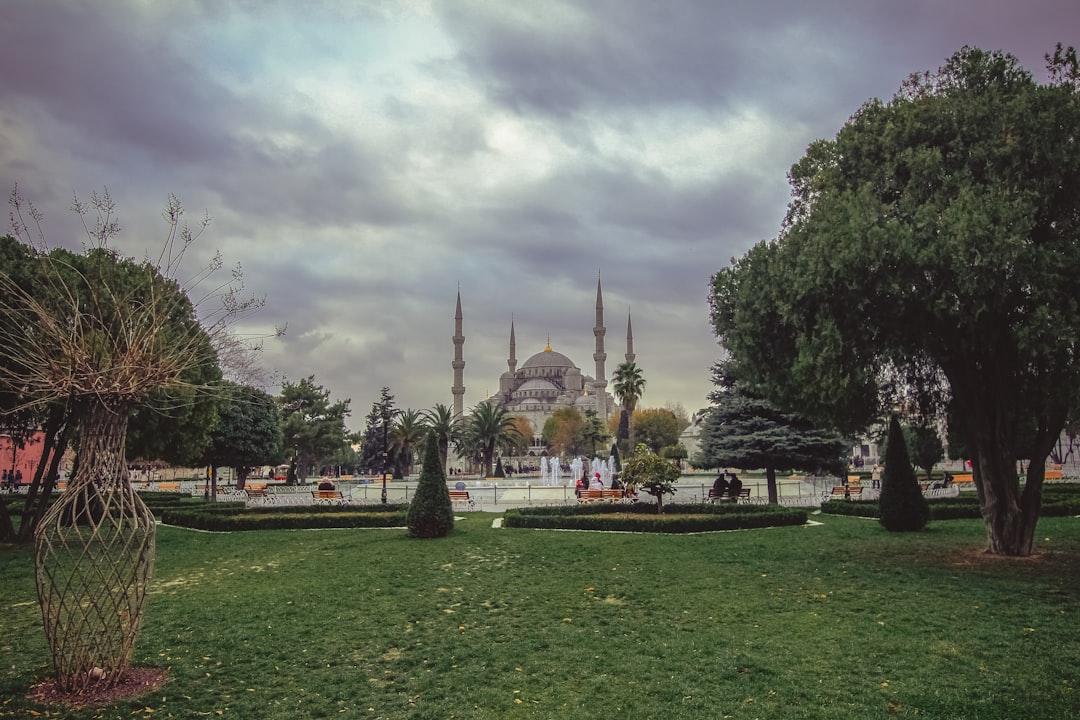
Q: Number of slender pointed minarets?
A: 4